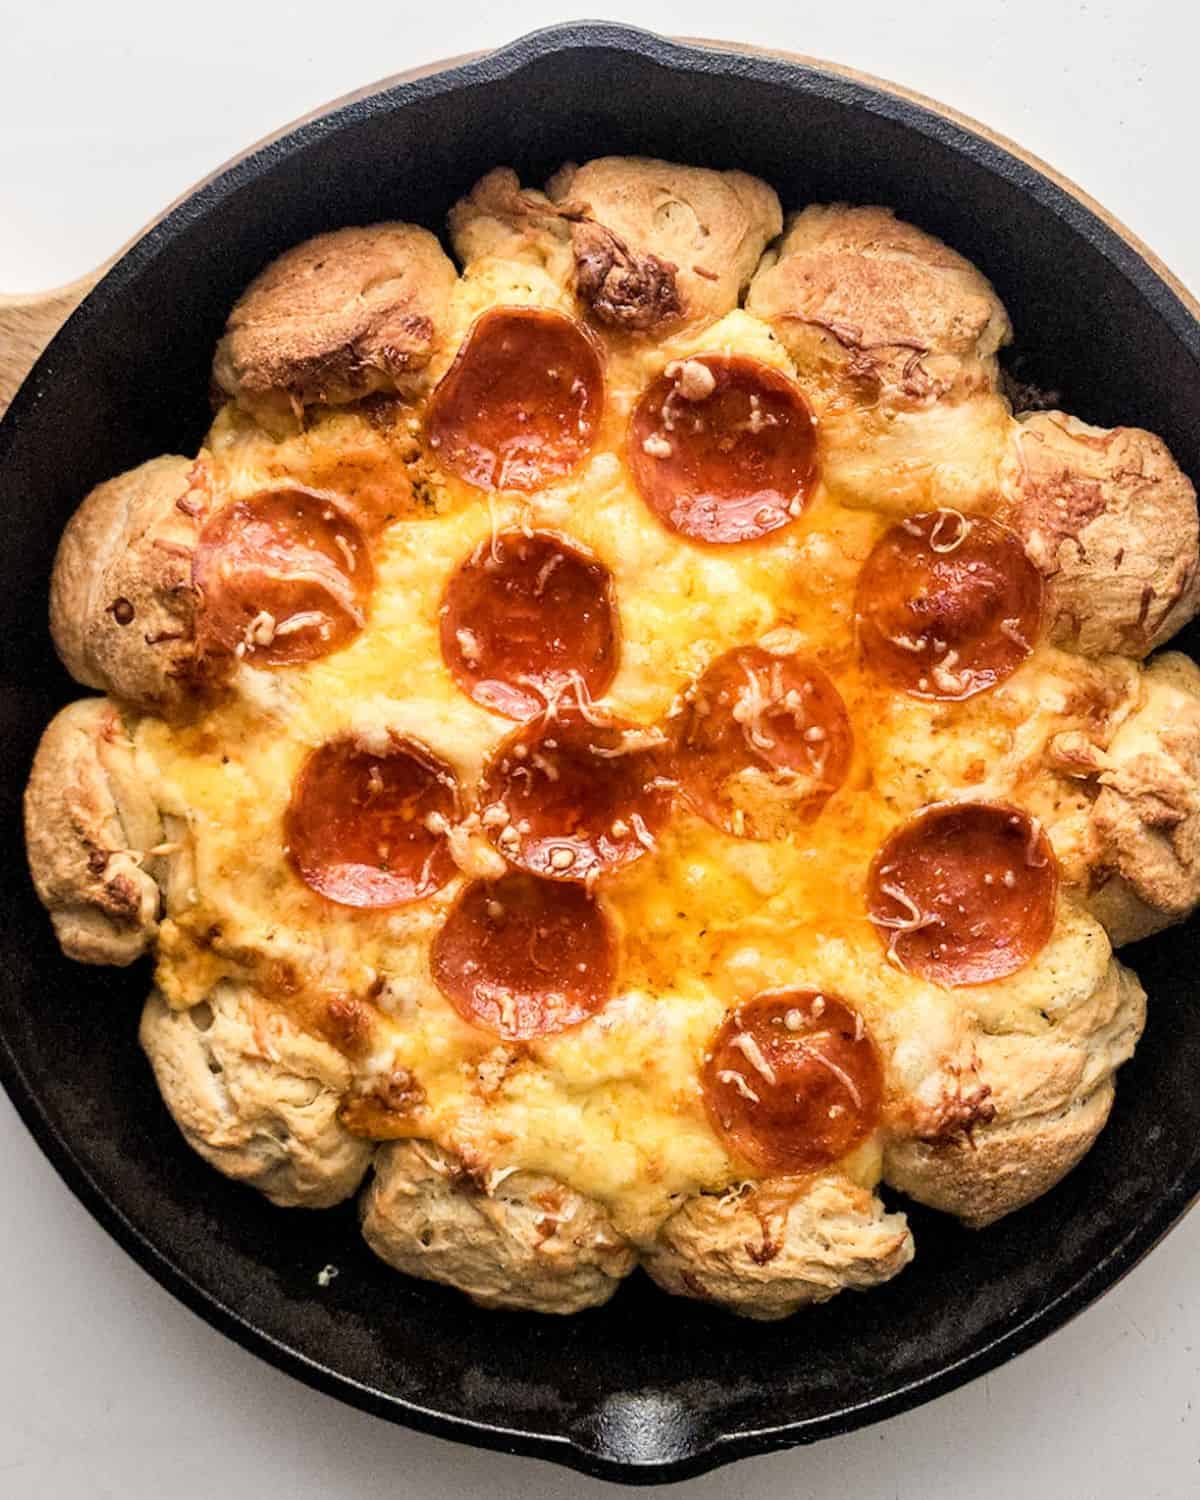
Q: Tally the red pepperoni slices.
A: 11